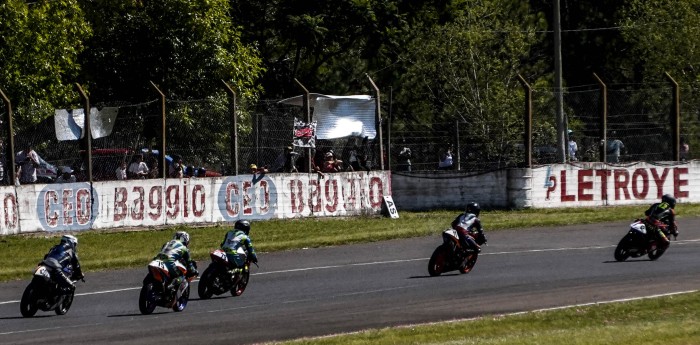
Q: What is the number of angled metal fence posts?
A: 9